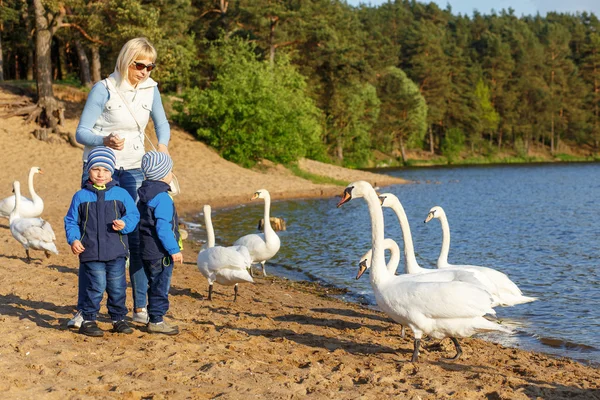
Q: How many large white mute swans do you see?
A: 8